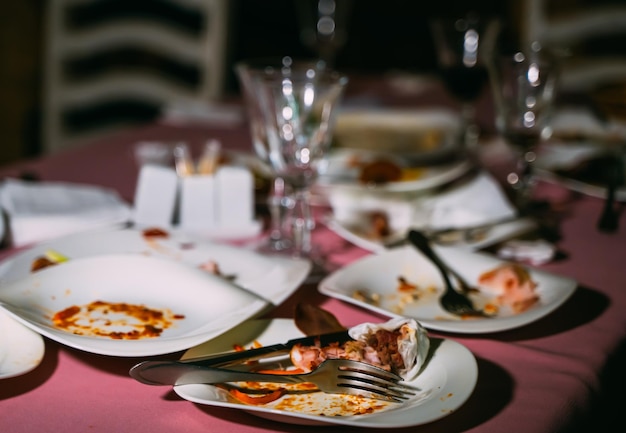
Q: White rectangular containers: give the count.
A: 3